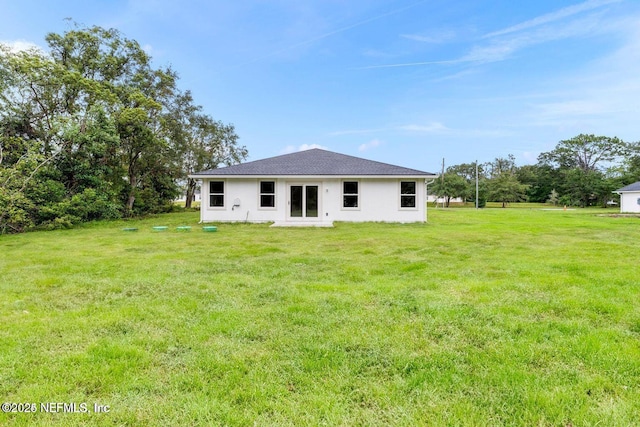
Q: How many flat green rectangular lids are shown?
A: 4